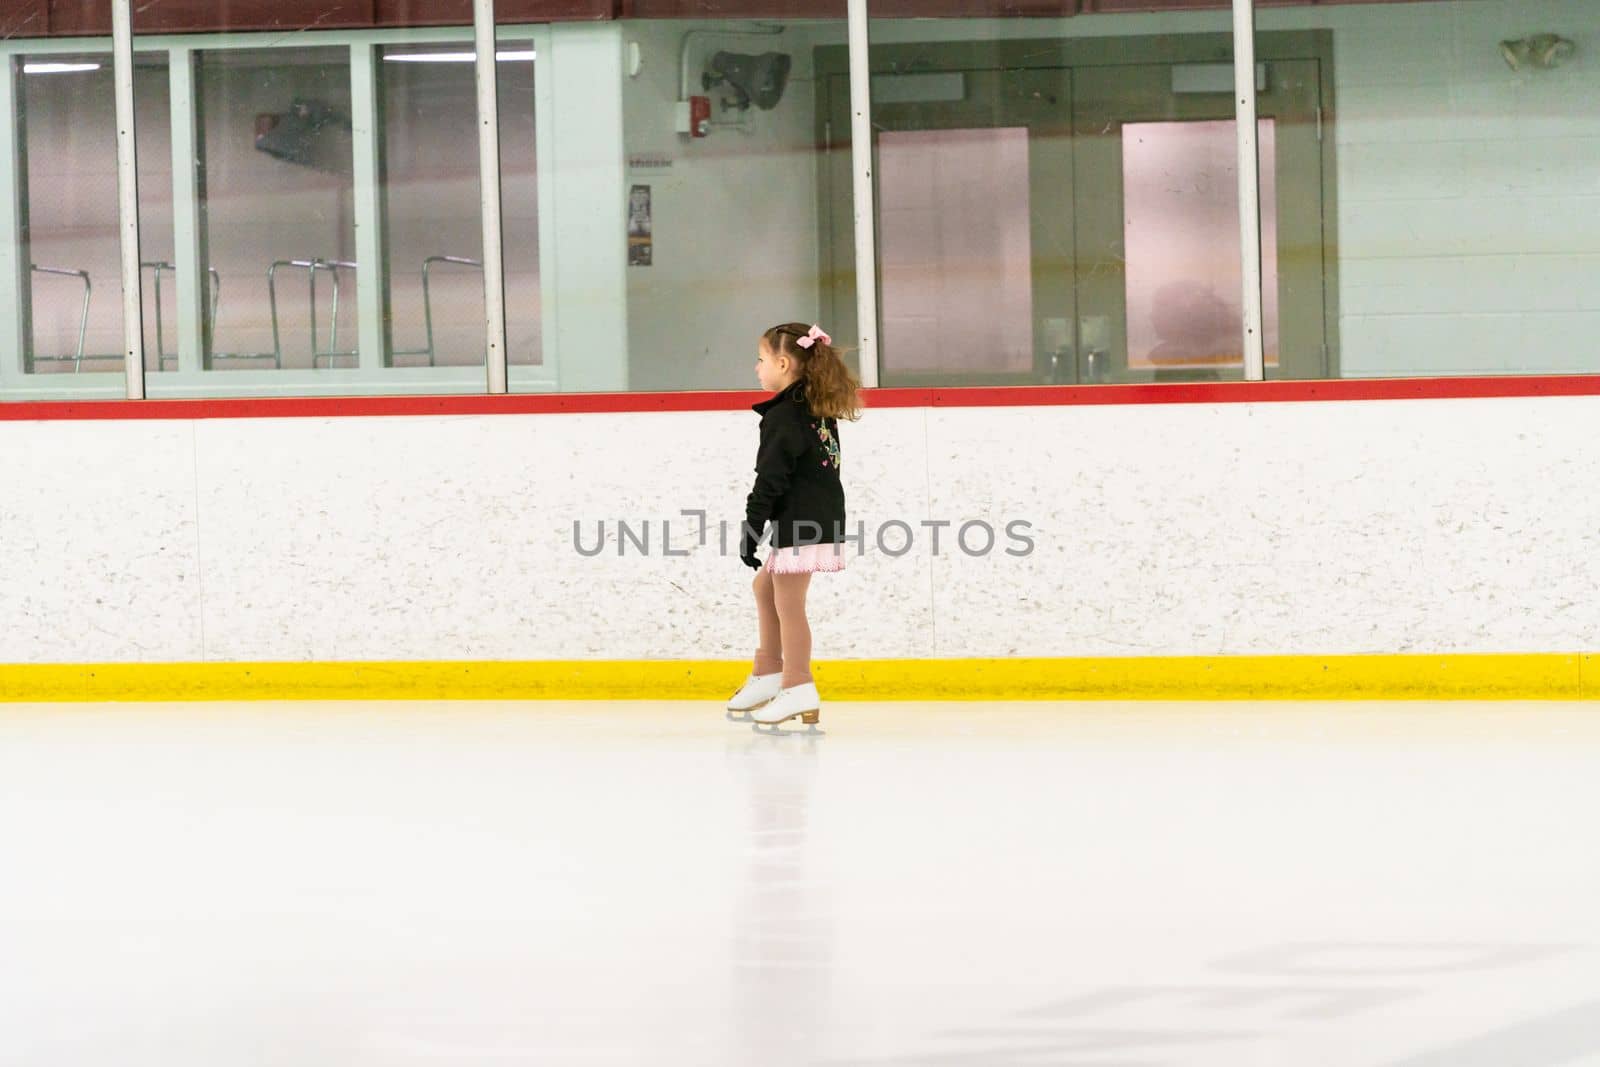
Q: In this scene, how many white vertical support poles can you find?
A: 4